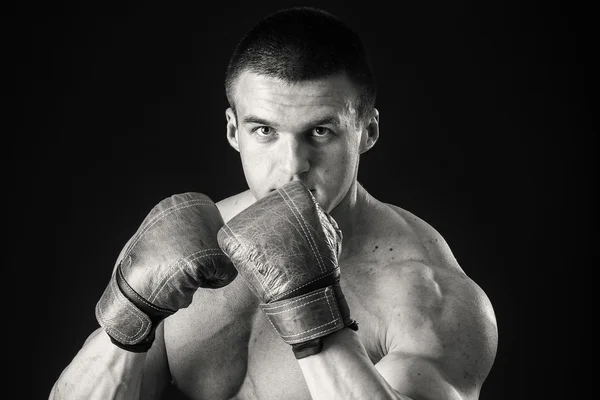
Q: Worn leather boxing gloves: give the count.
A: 2